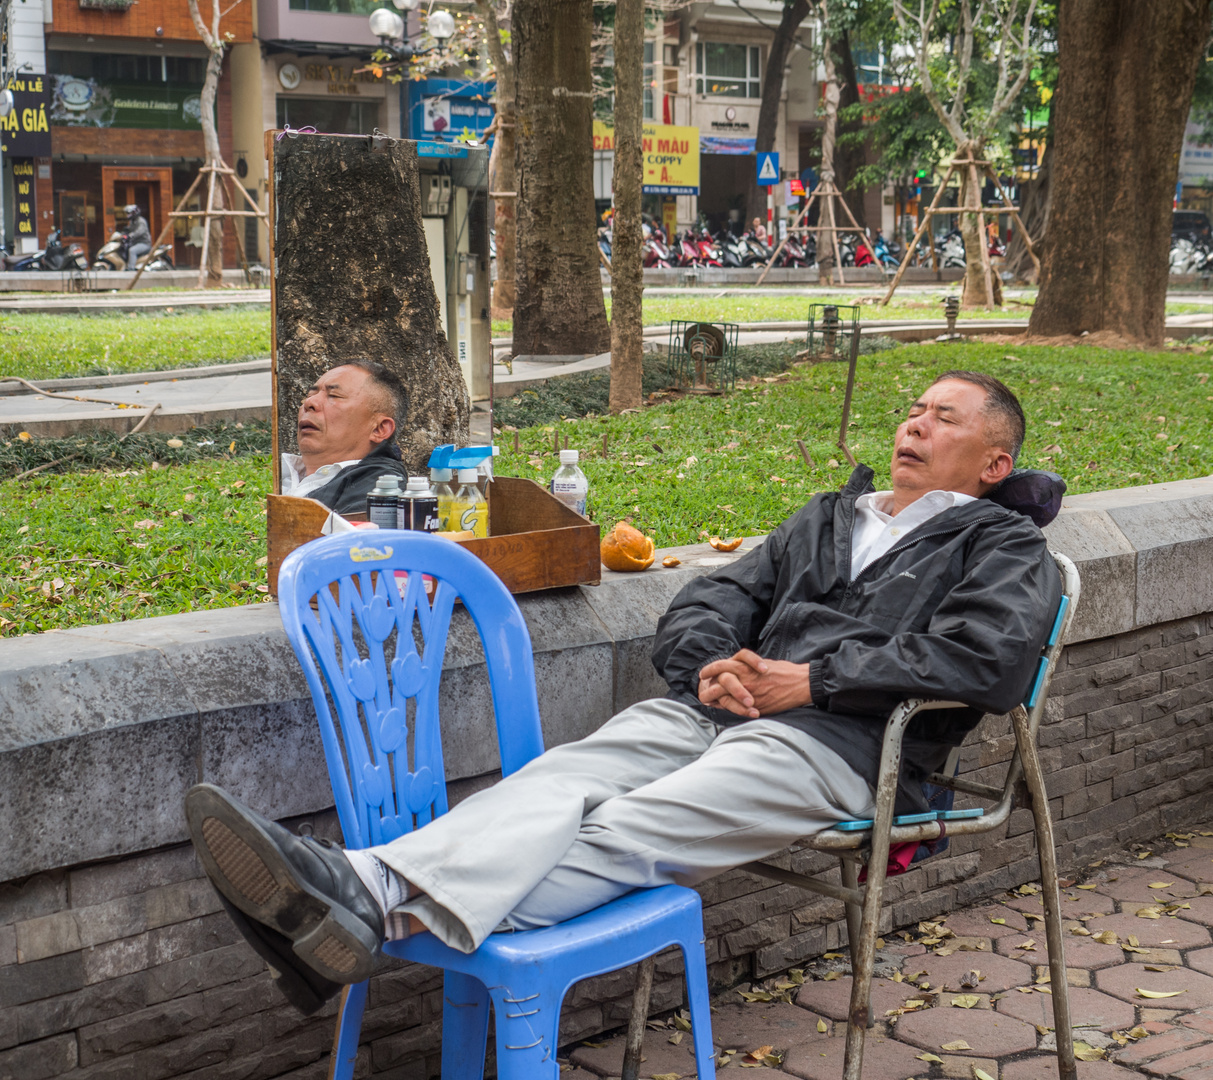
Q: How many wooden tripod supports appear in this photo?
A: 3